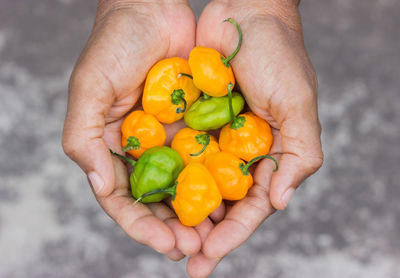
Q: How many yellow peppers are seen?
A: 7